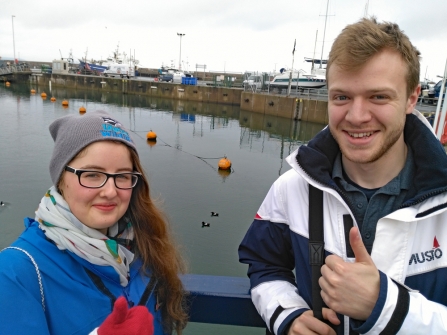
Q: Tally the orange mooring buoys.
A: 8